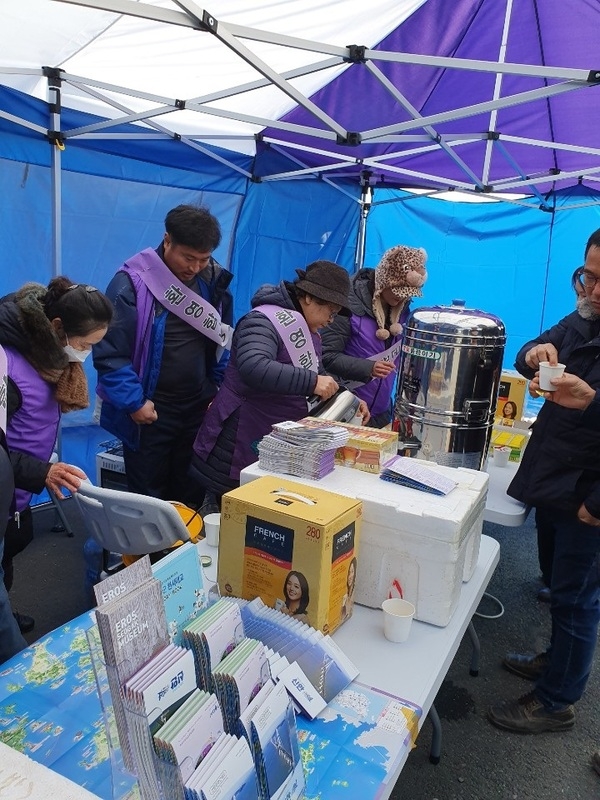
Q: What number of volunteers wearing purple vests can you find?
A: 4